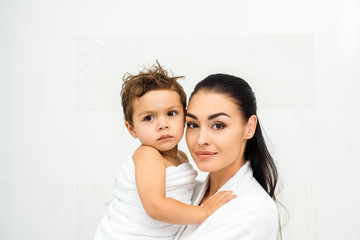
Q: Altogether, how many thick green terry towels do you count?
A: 0